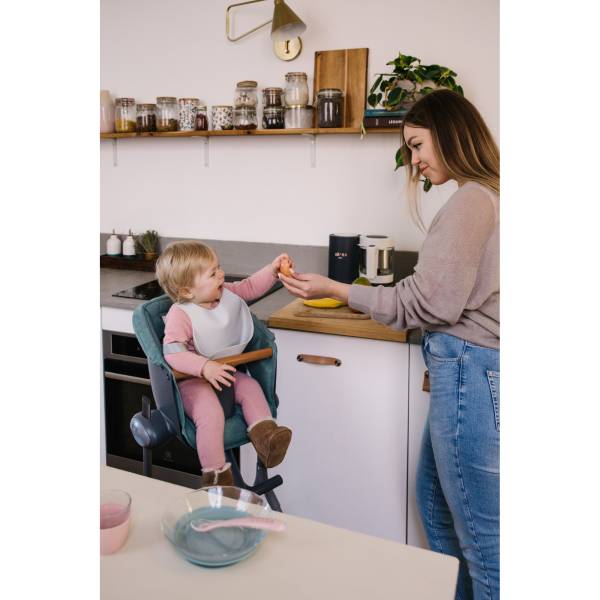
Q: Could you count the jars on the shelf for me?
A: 13